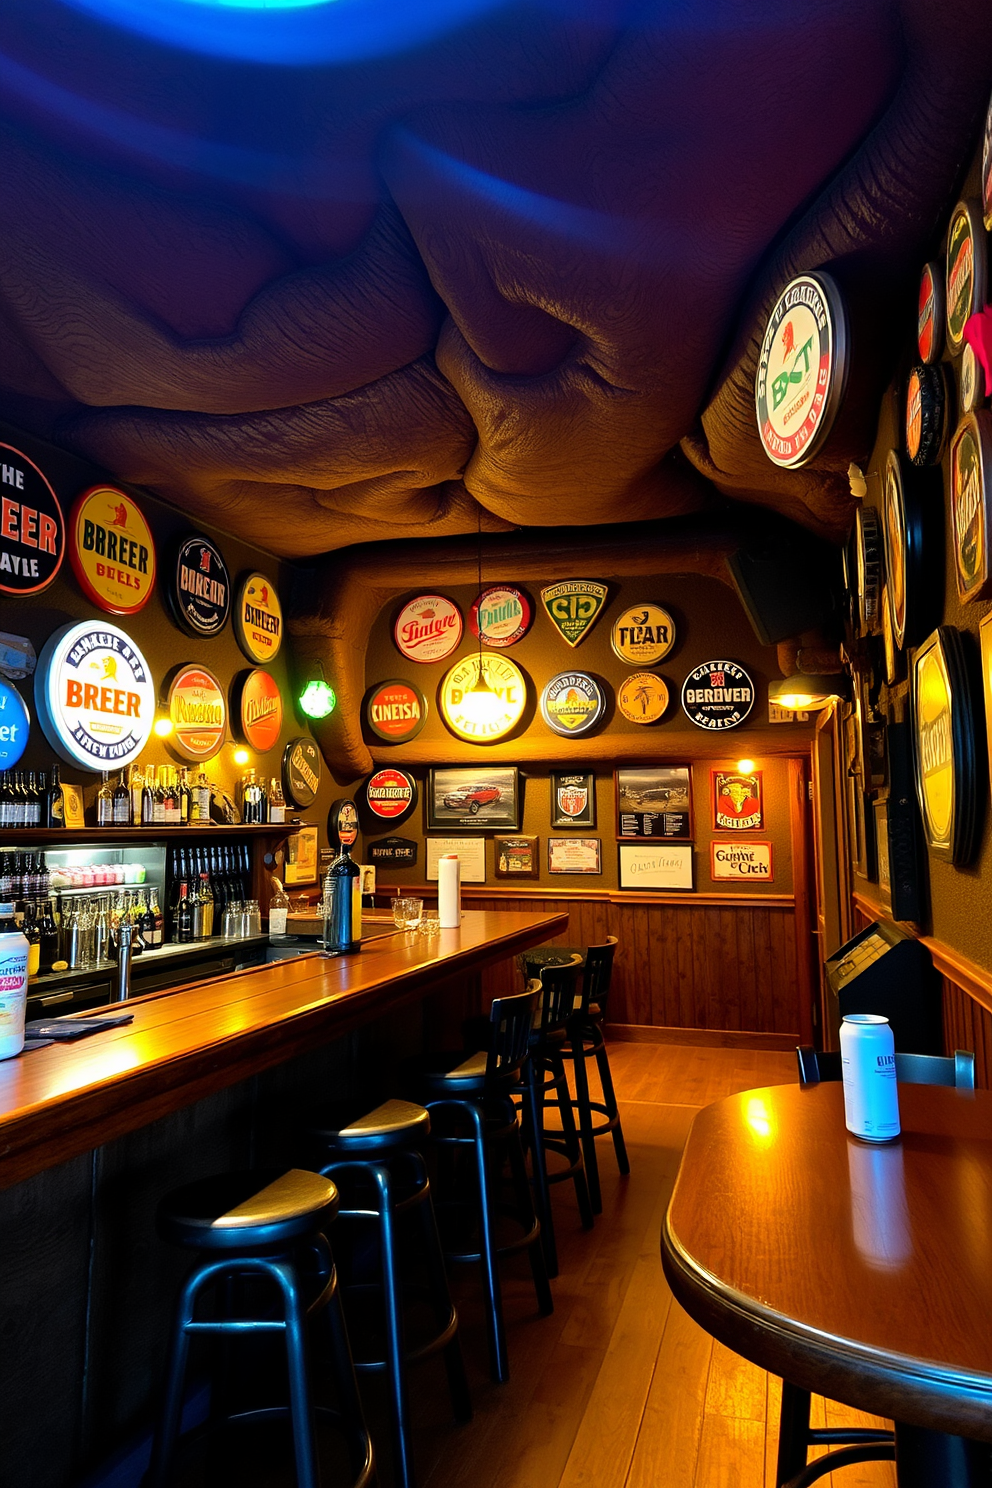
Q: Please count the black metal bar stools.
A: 5